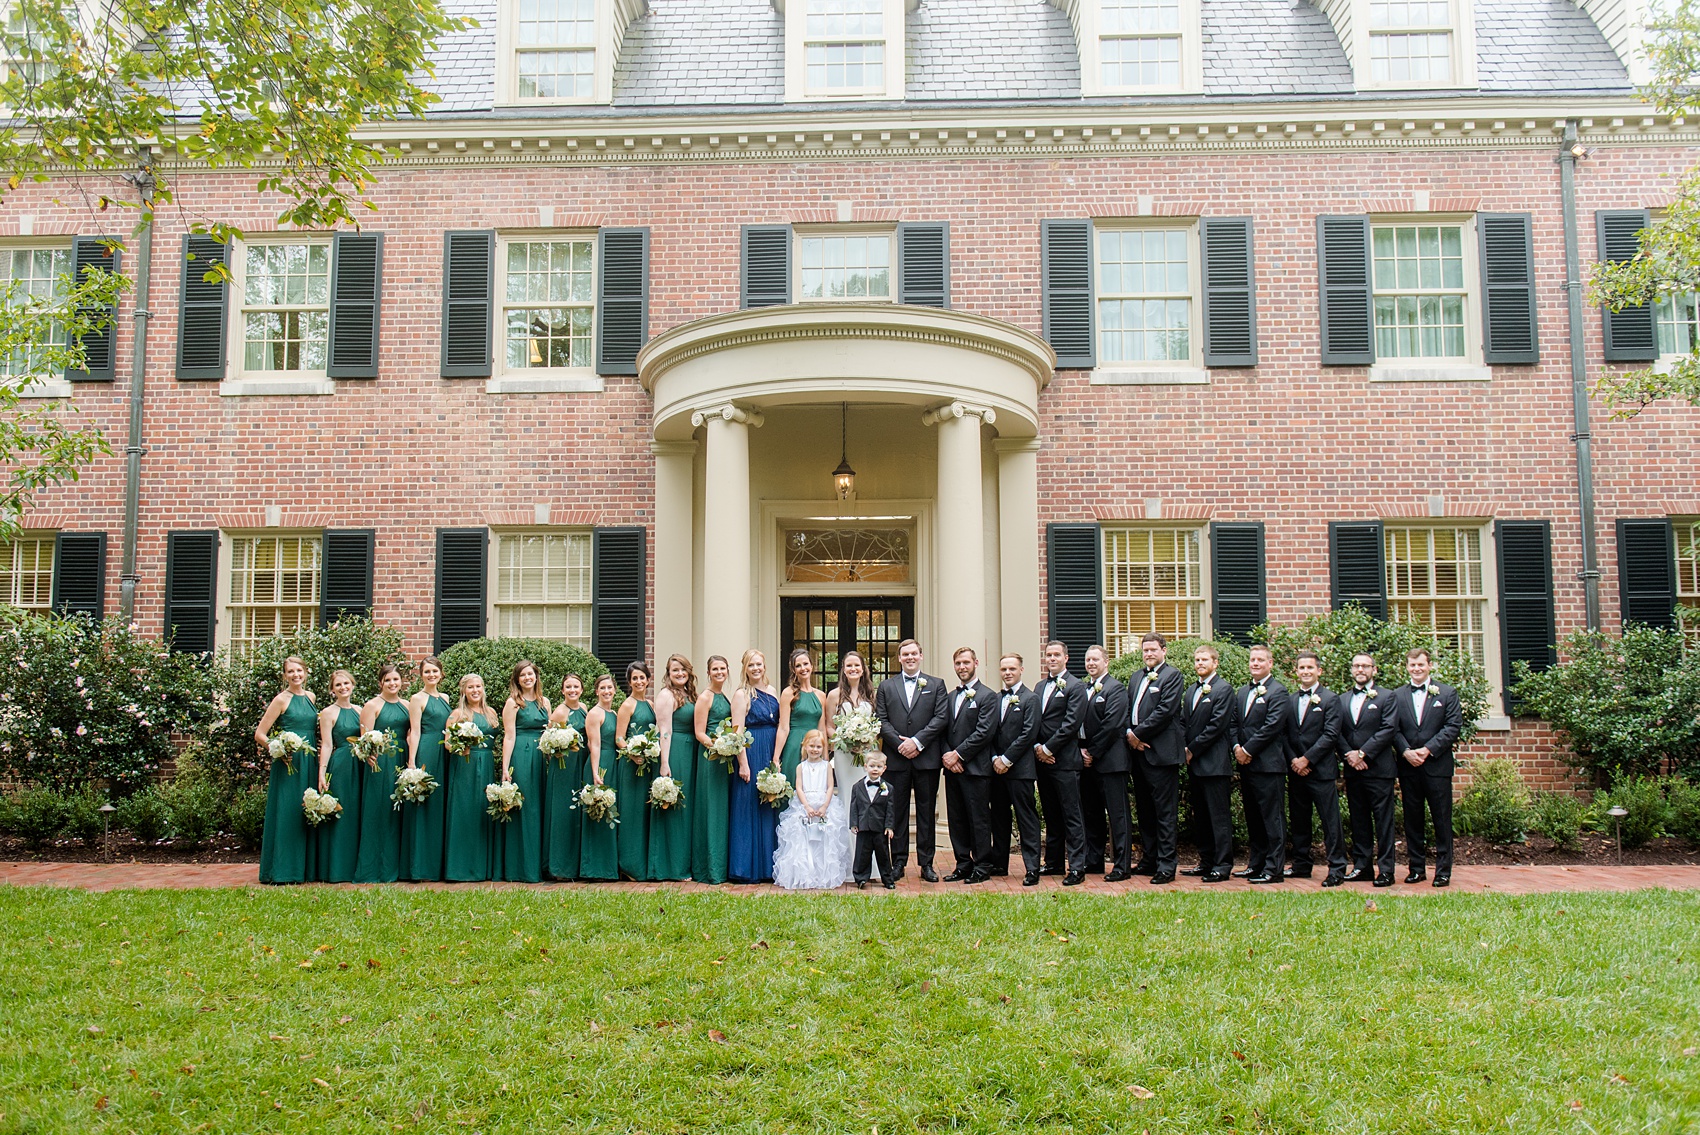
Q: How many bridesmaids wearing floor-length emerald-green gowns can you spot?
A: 12